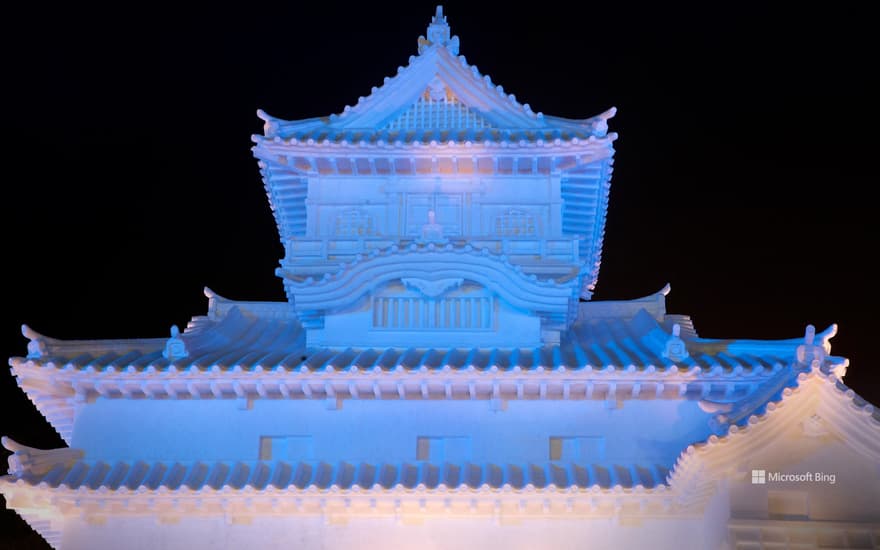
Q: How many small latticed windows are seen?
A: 2